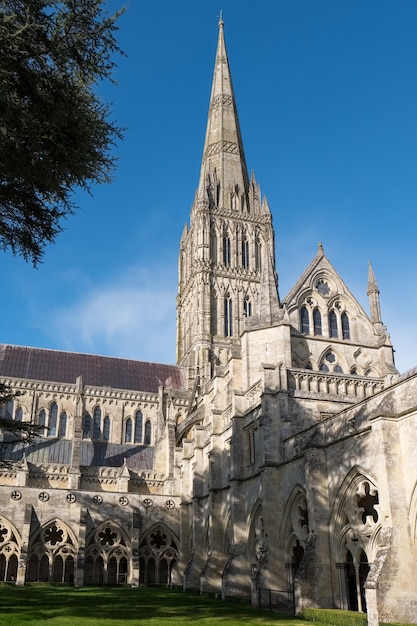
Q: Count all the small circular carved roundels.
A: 7